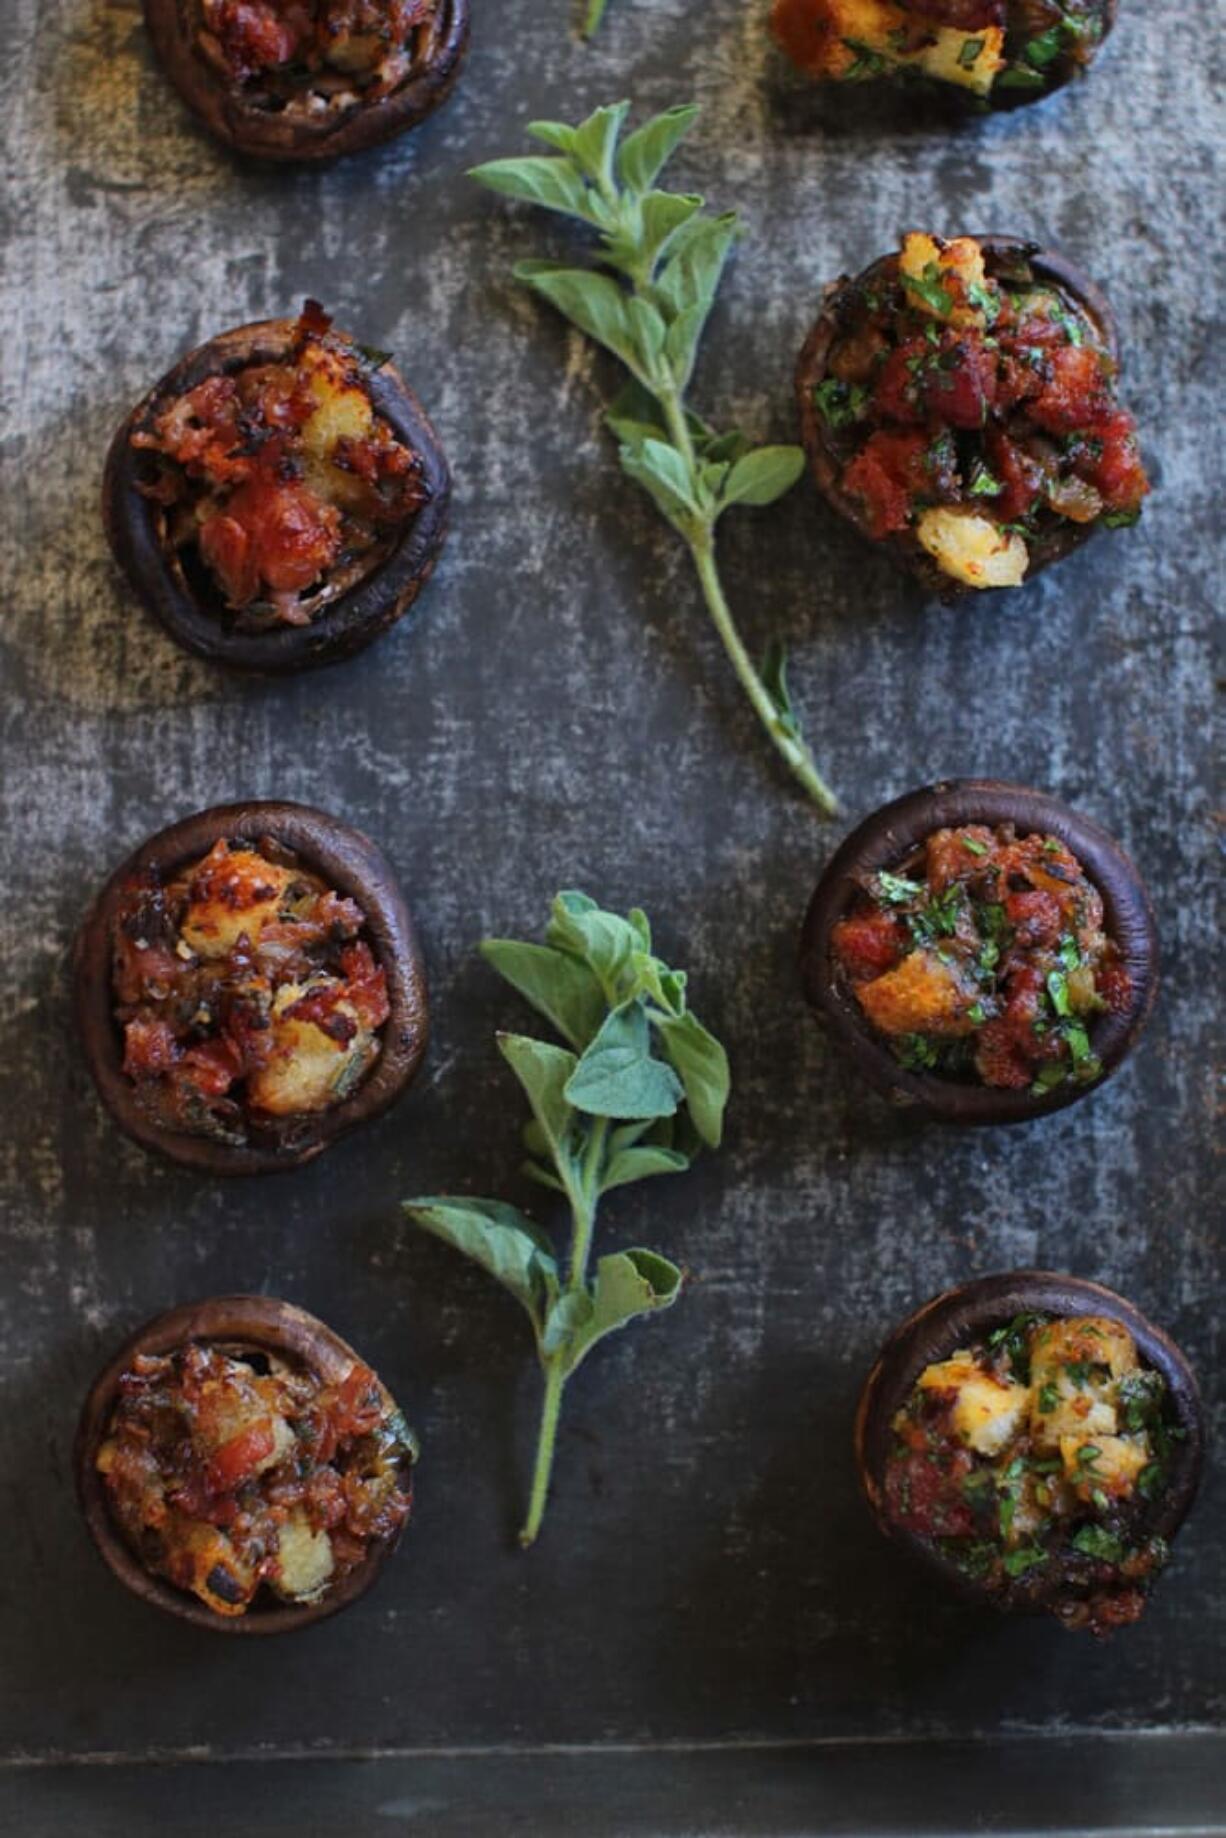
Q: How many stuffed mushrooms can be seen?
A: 8